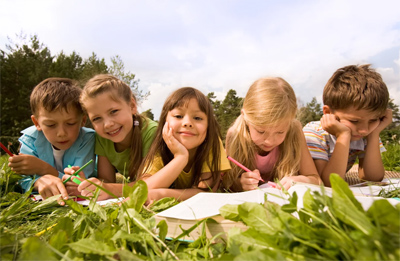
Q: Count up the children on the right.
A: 2